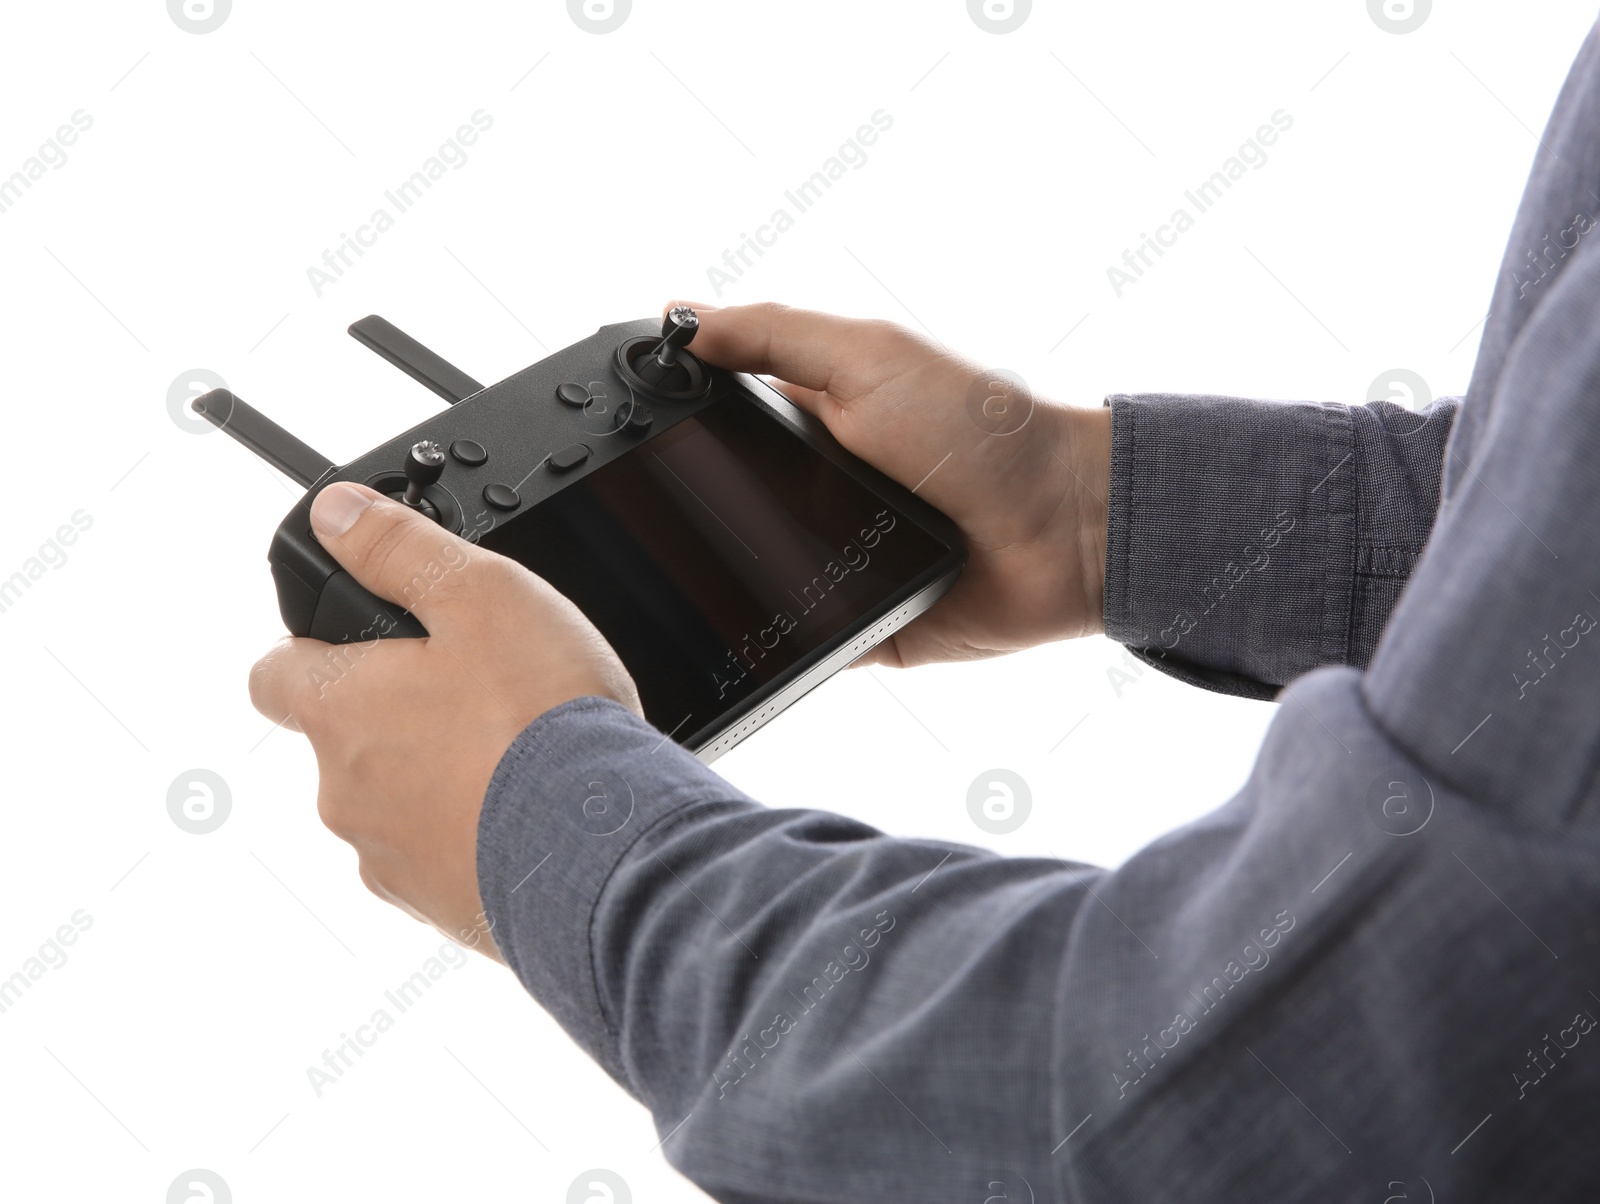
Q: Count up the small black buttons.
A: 5